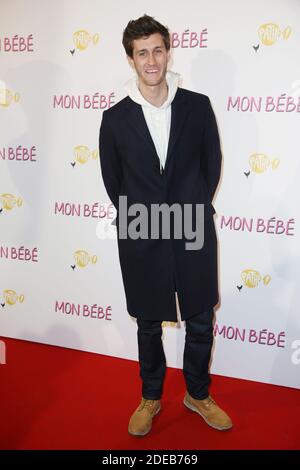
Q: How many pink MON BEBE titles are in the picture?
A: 10